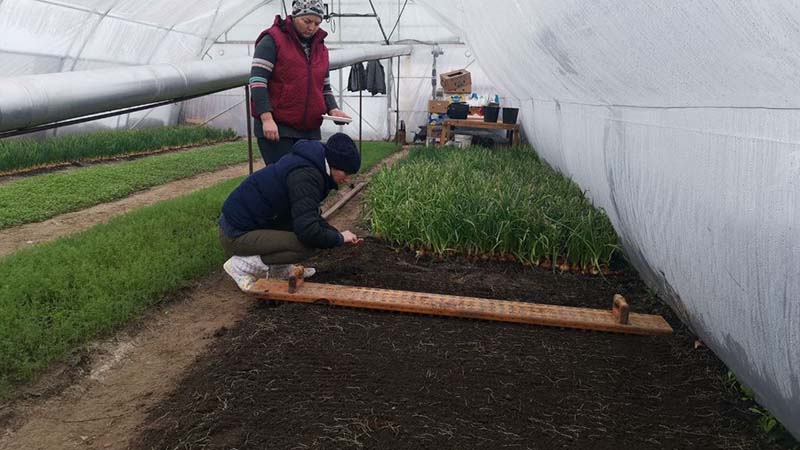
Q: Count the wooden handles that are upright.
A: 2